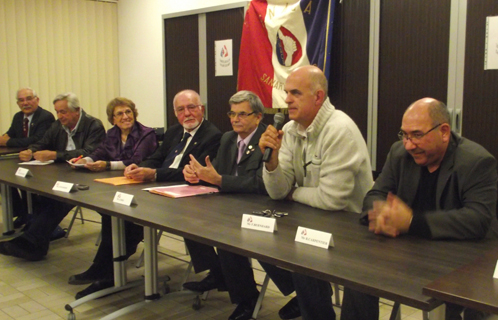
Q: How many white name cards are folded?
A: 5